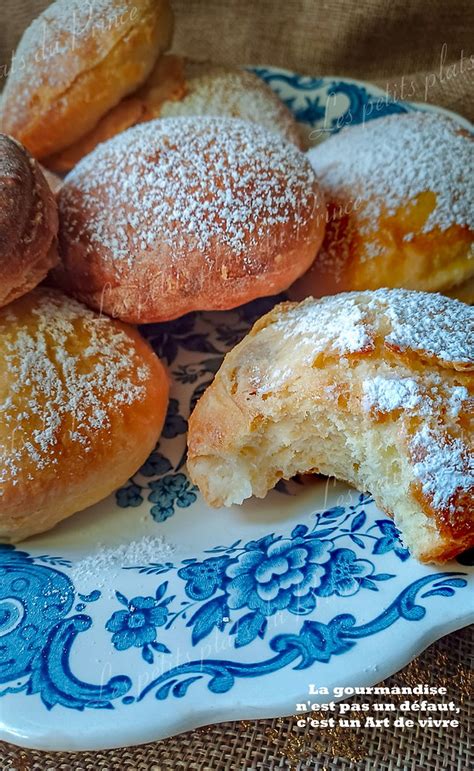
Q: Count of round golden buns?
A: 7